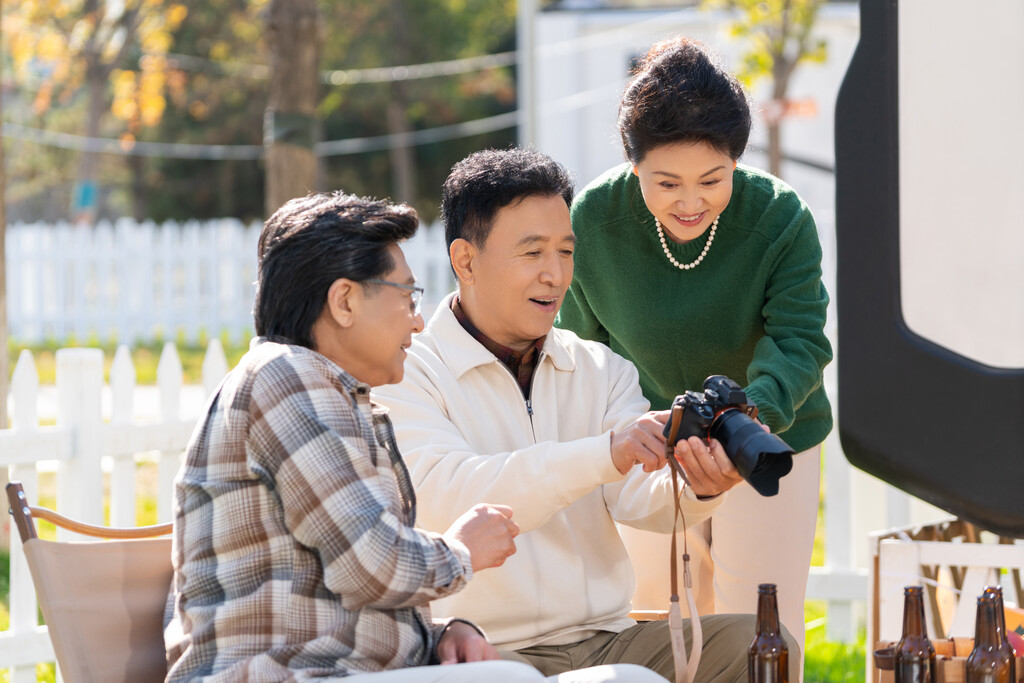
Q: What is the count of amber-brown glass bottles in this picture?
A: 4